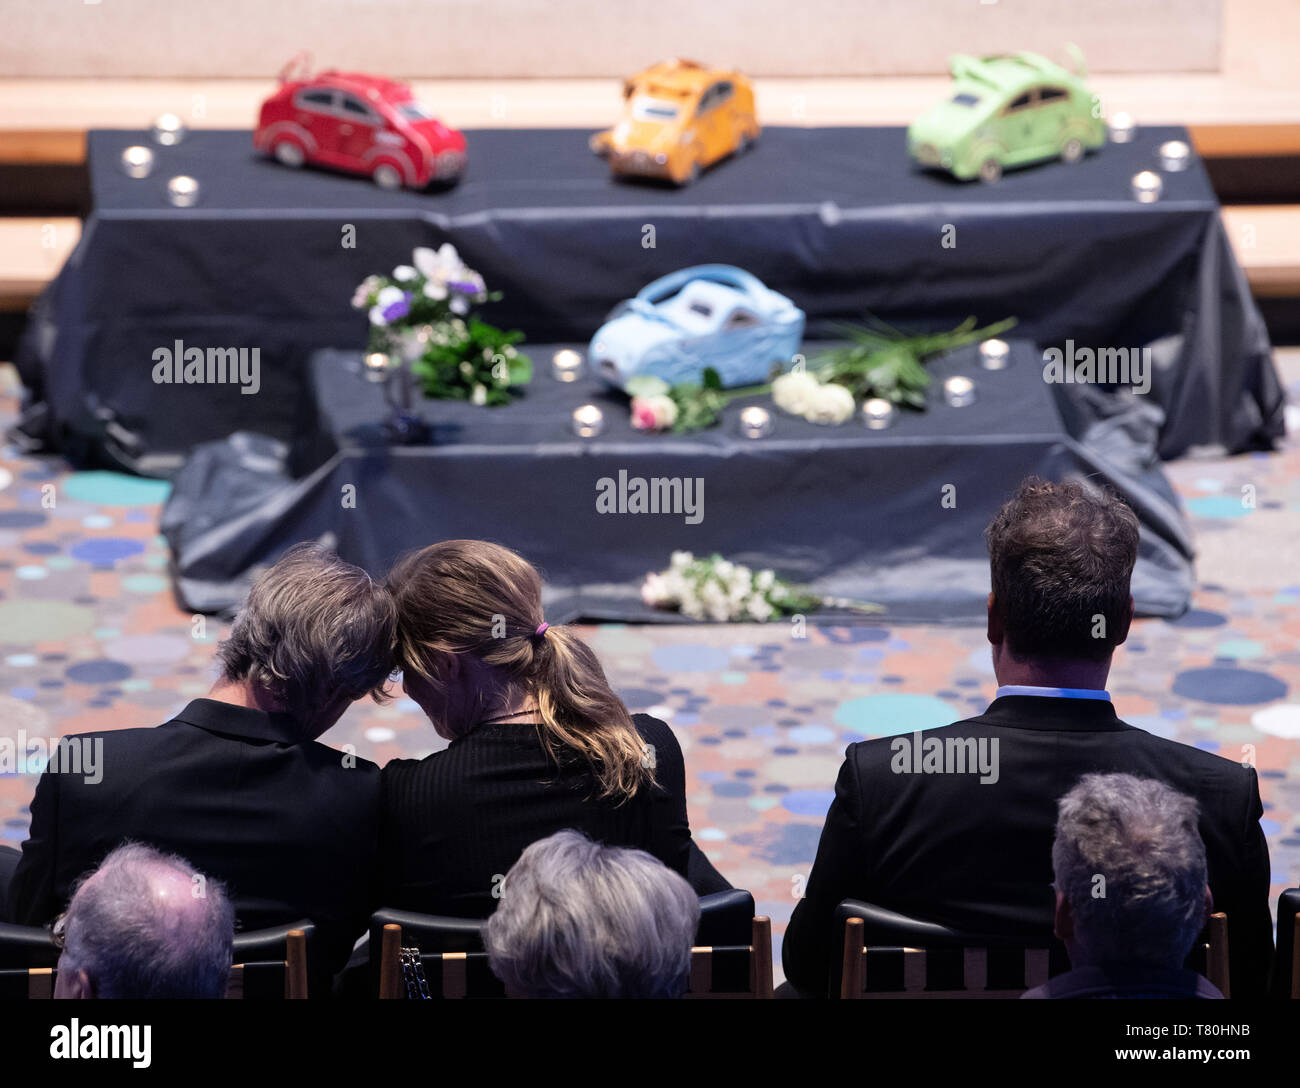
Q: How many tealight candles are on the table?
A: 13